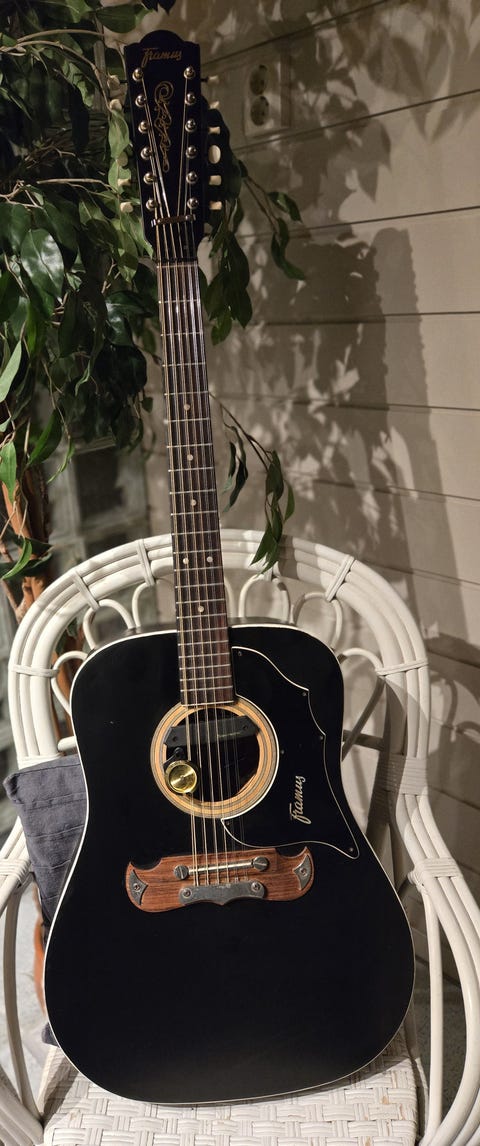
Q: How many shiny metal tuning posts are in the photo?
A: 12